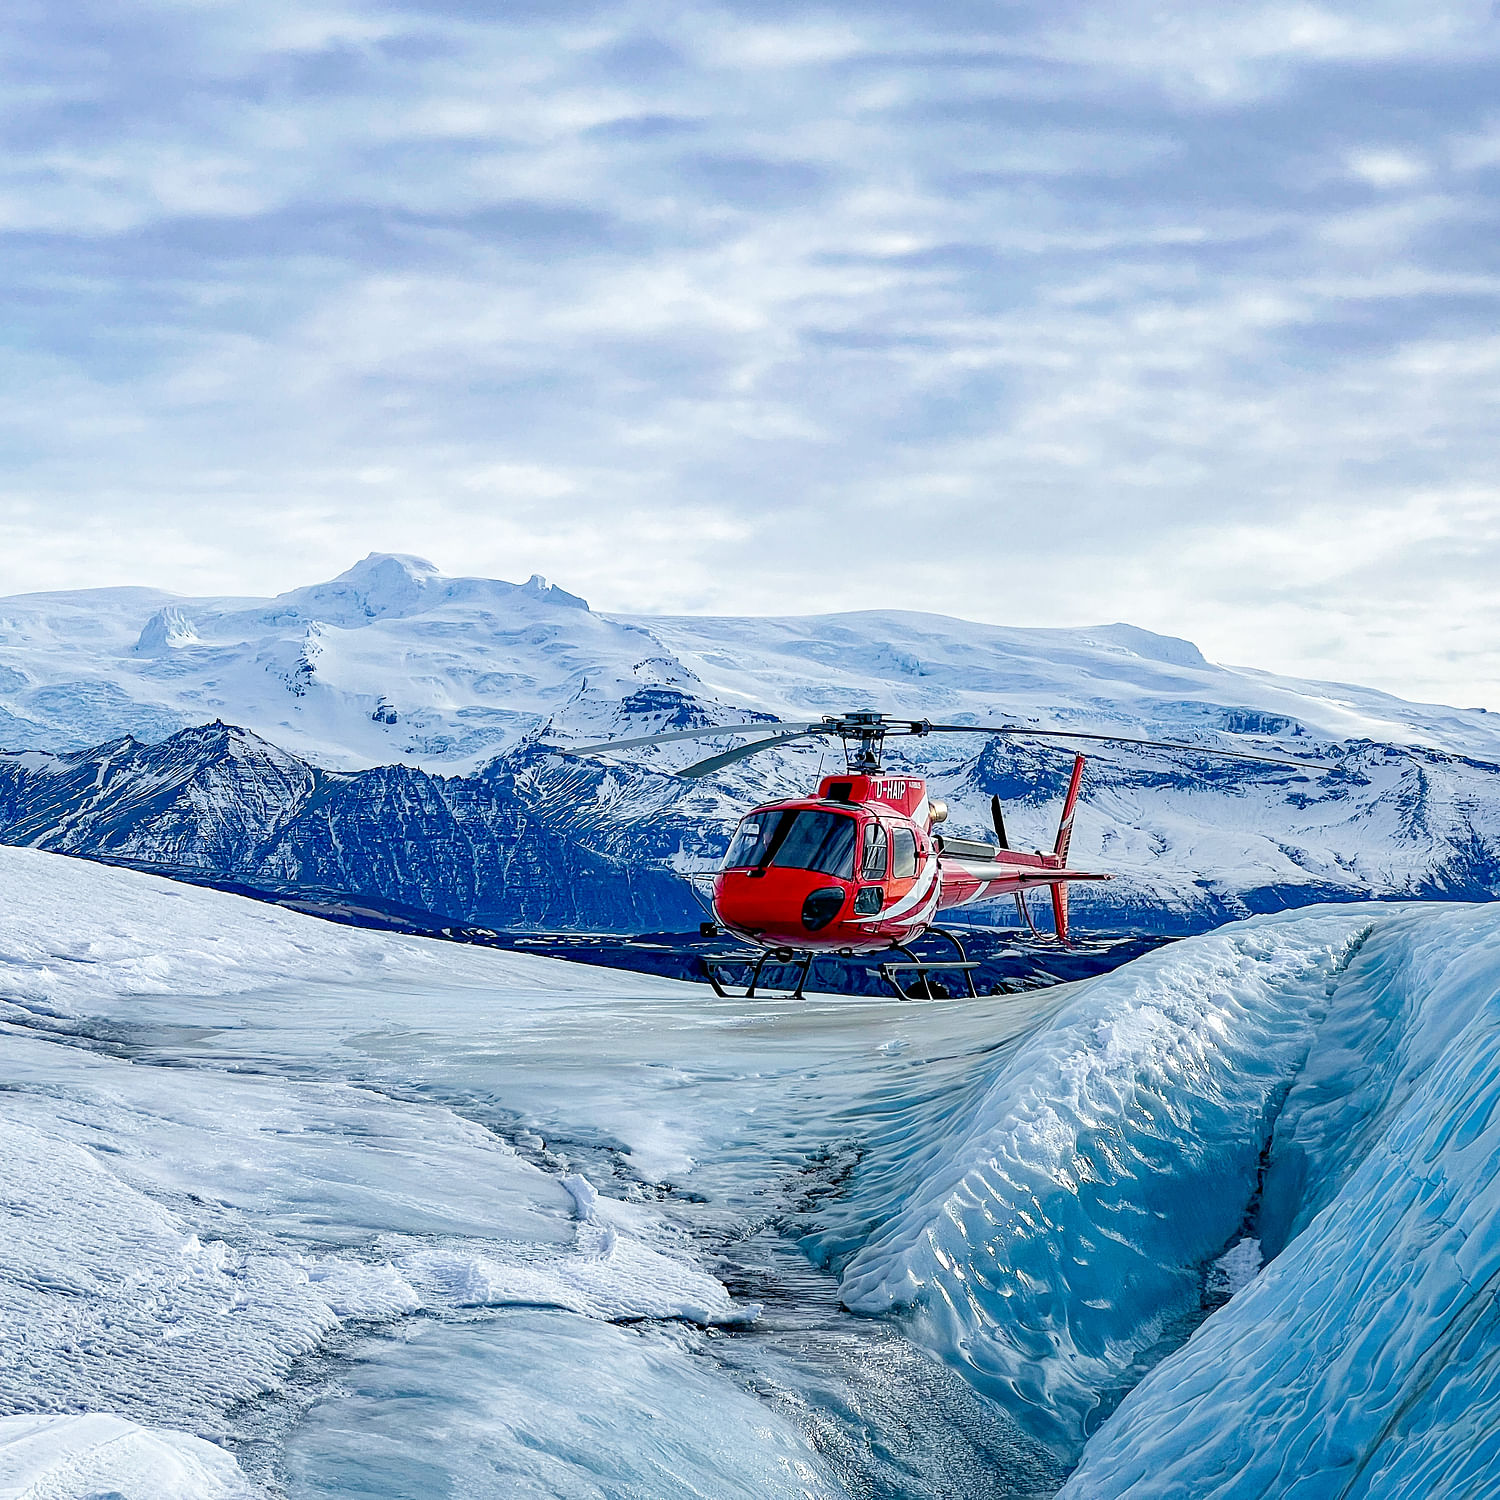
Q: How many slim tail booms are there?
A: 1